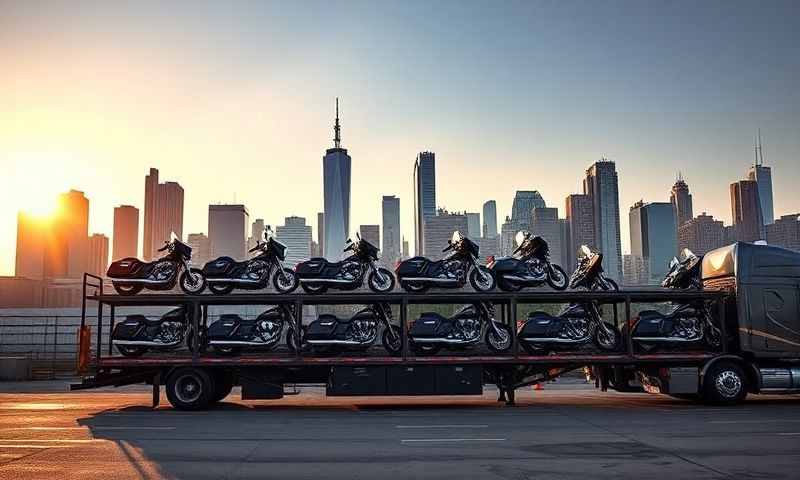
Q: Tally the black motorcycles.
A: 13